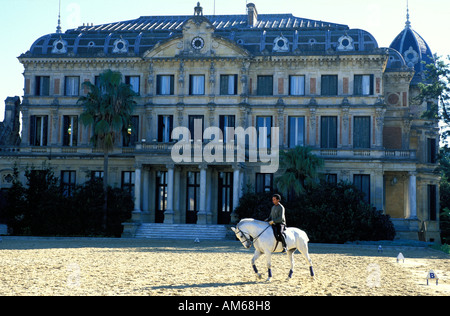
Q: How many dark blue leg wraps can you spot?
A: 4